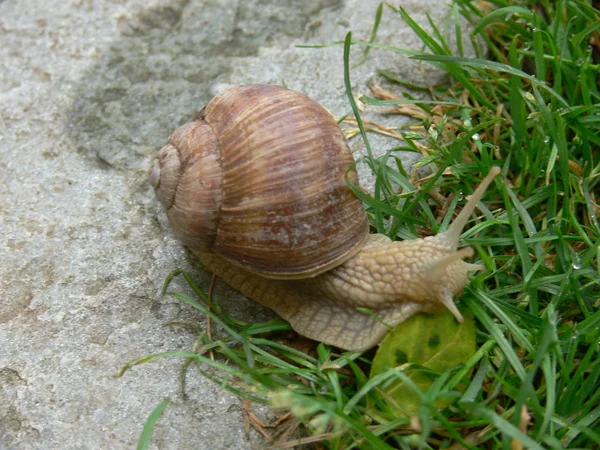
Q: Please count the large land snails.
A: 1